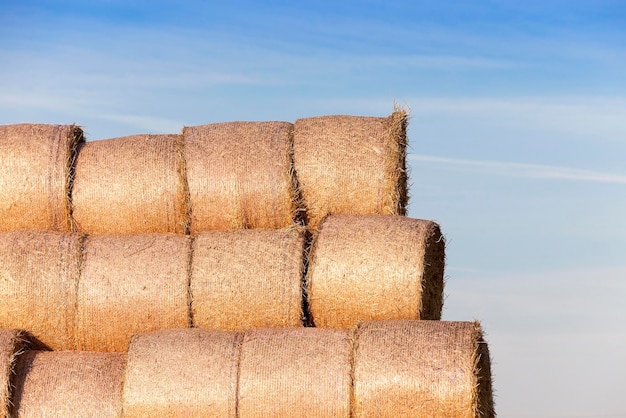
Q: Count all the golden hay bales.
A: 13